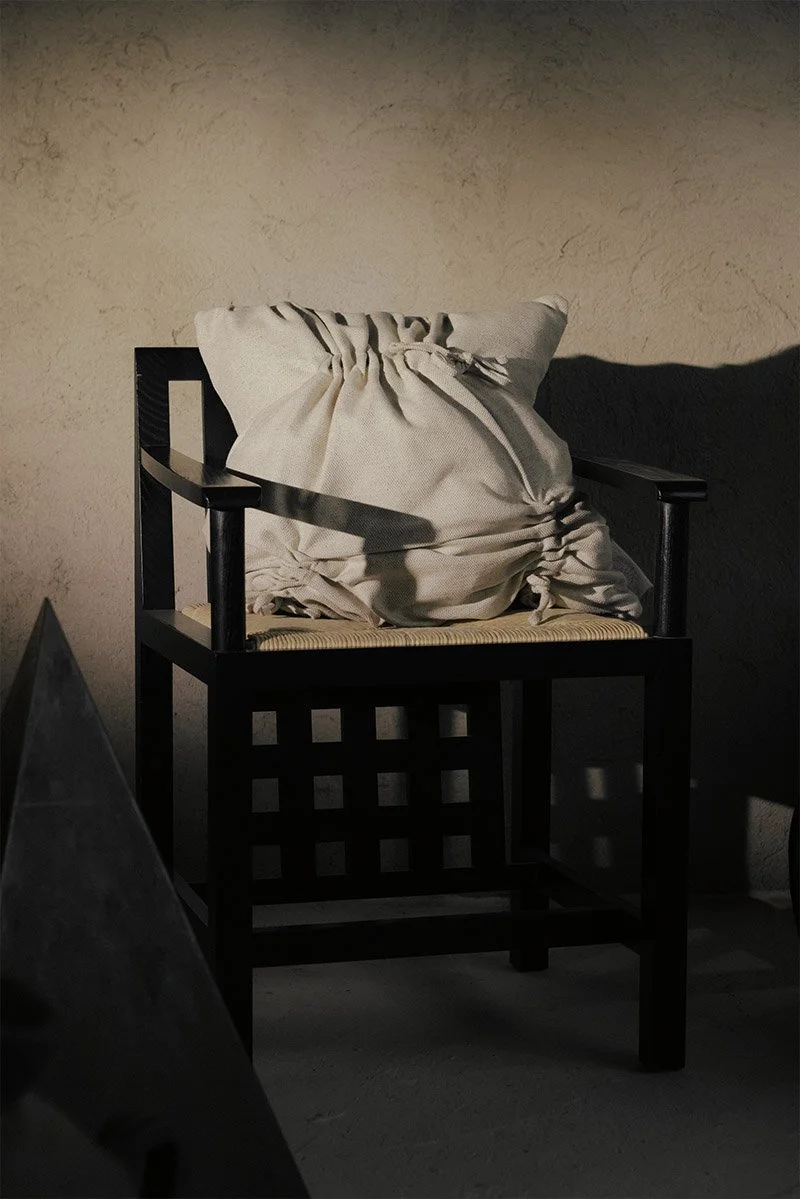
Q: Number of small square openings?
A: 12